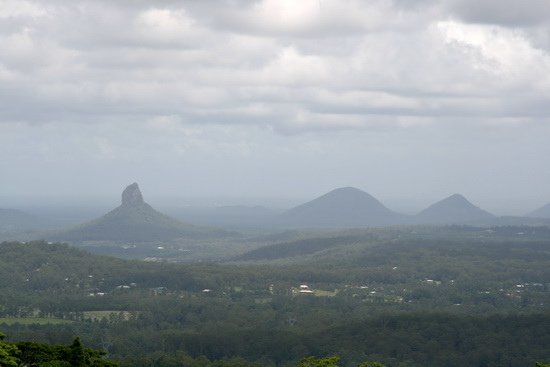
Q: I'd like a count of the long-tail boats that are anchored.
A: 0